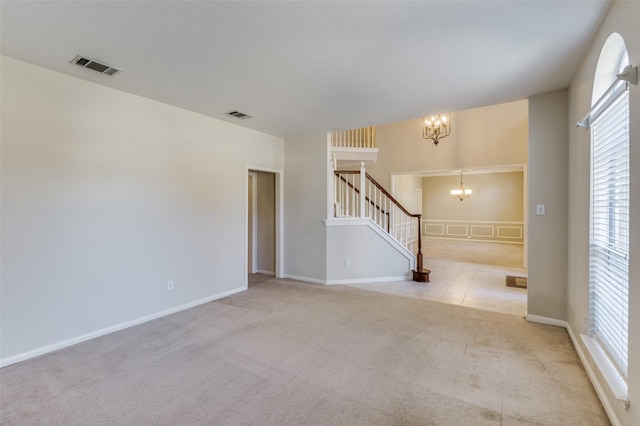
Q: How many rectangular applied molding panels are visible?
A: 4